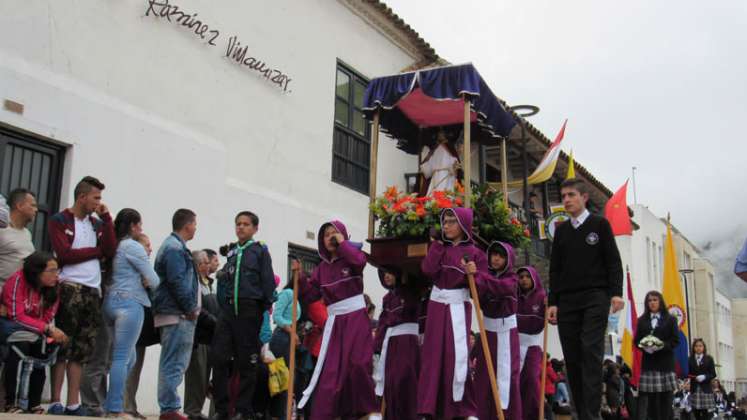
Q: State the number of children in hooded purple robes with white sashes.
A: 5